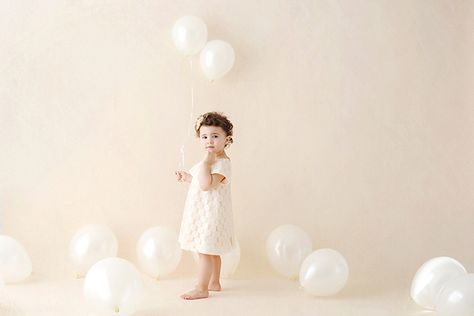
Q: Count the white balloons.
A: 11